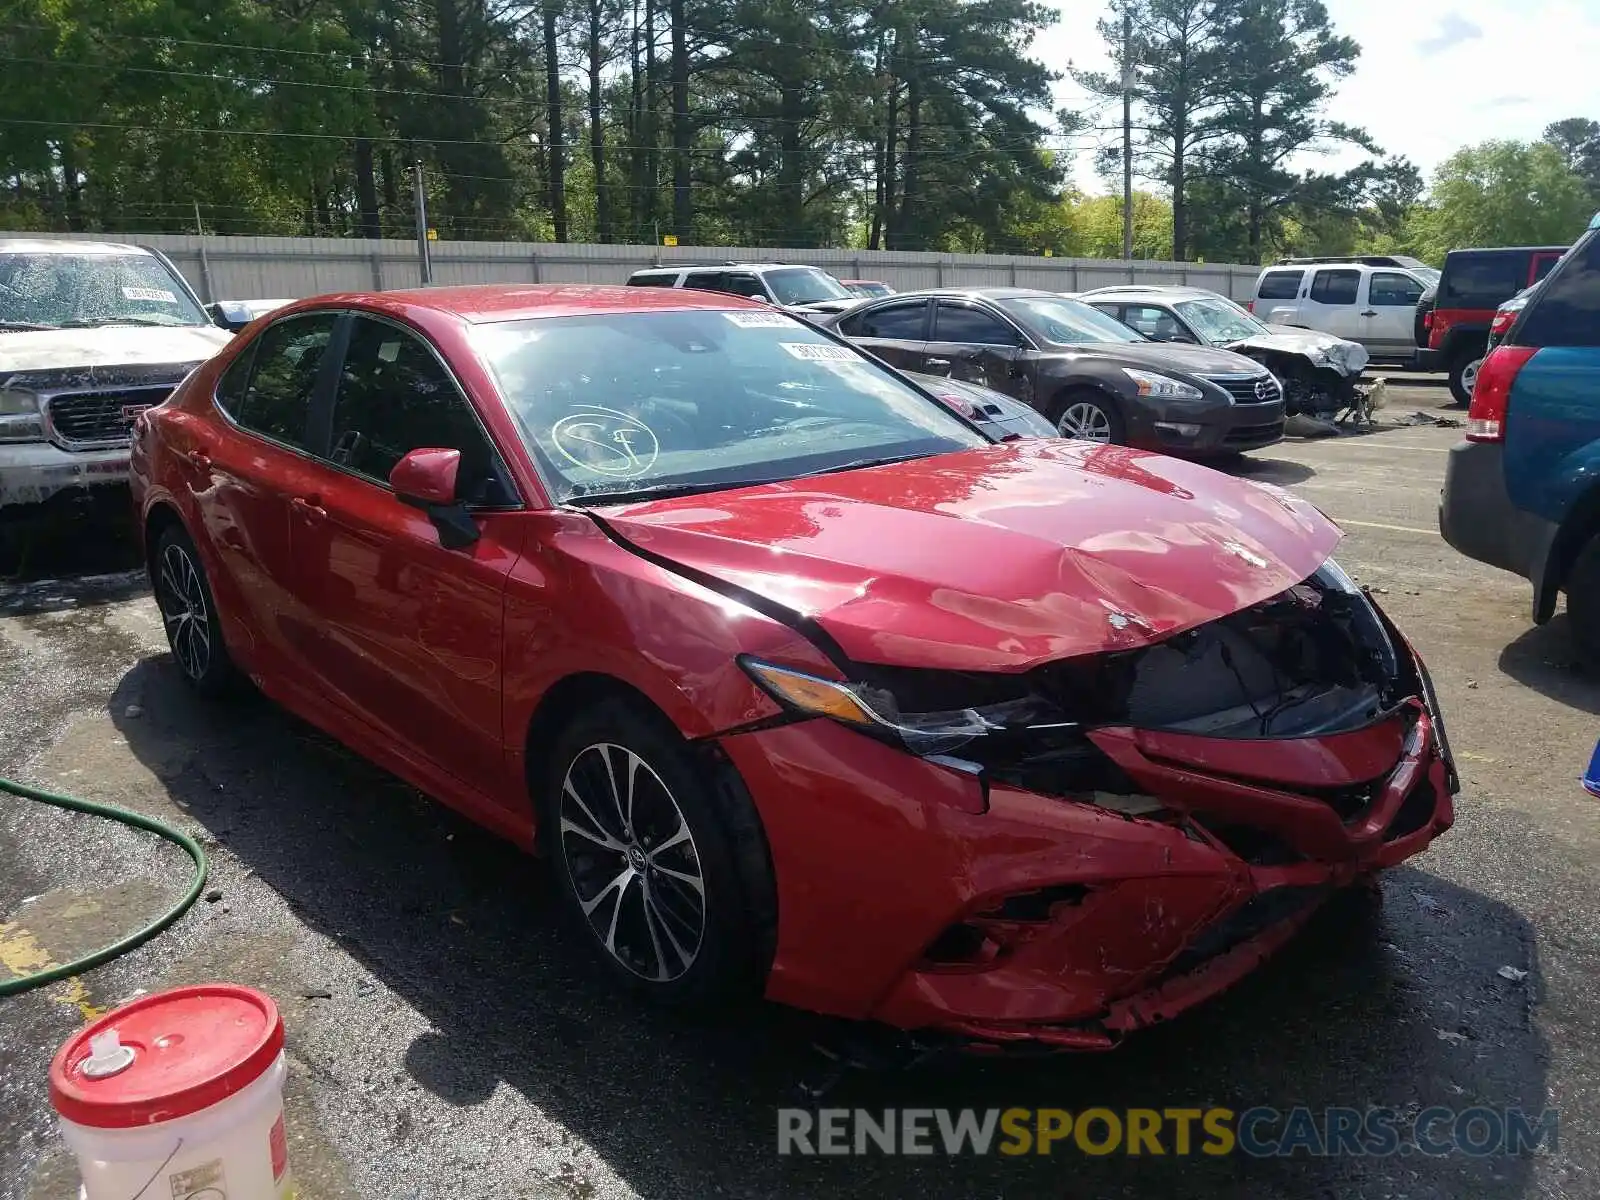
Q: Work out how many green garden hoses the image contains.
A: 1